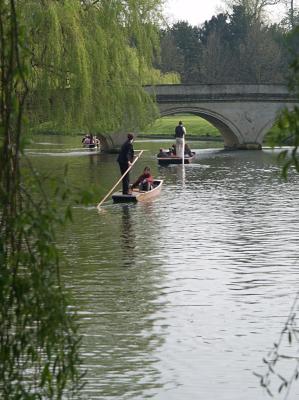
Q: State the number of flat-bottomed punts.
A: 3